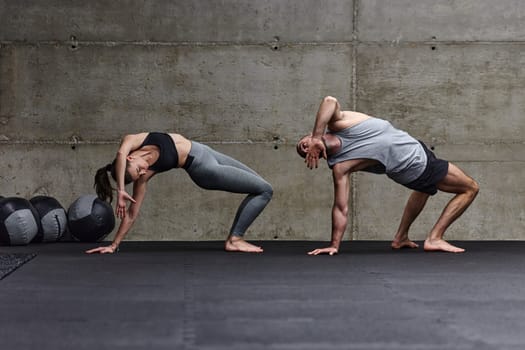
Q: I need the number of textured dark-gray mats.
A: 1